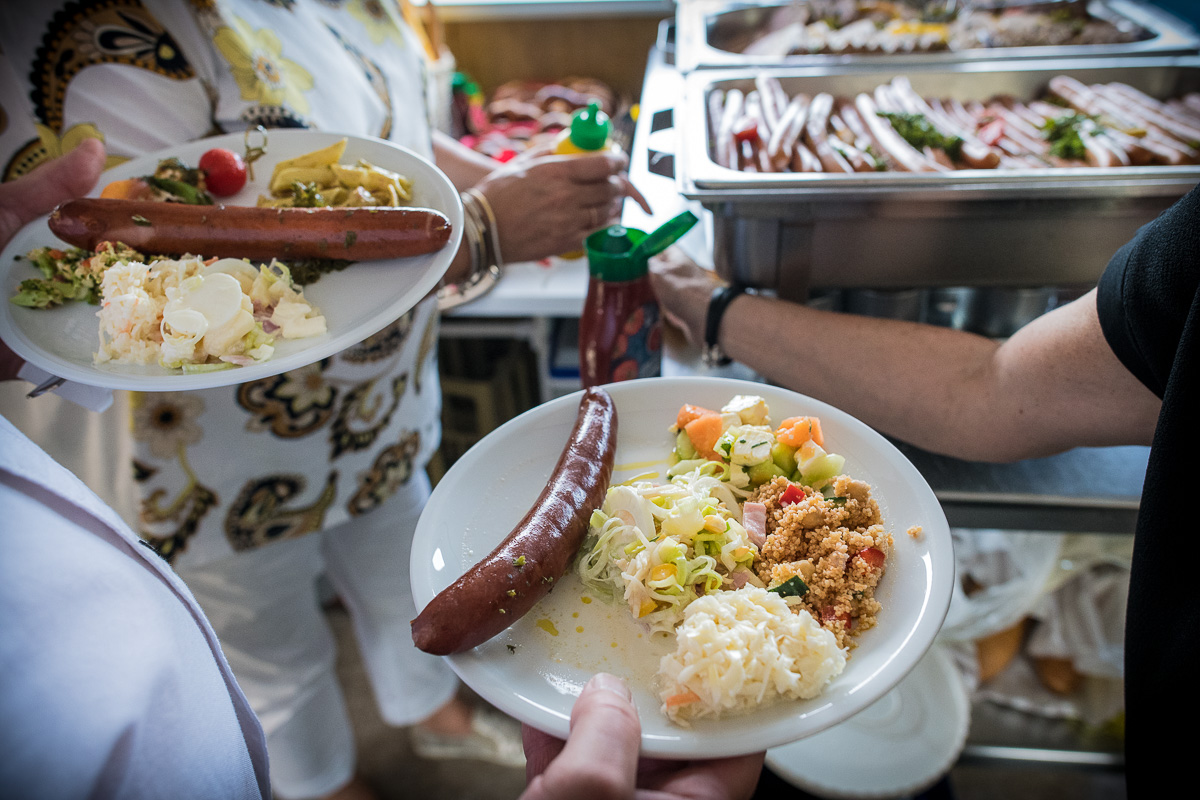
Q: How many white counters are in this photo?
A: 1